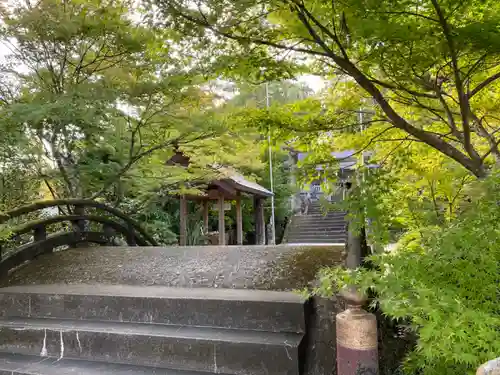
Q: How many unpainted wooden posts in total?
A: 5